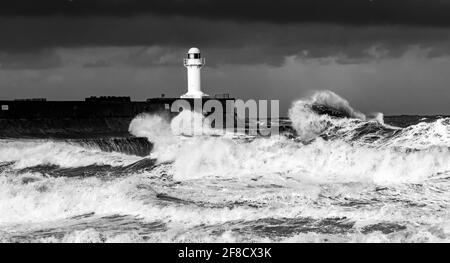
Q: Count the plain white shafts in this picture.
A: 1